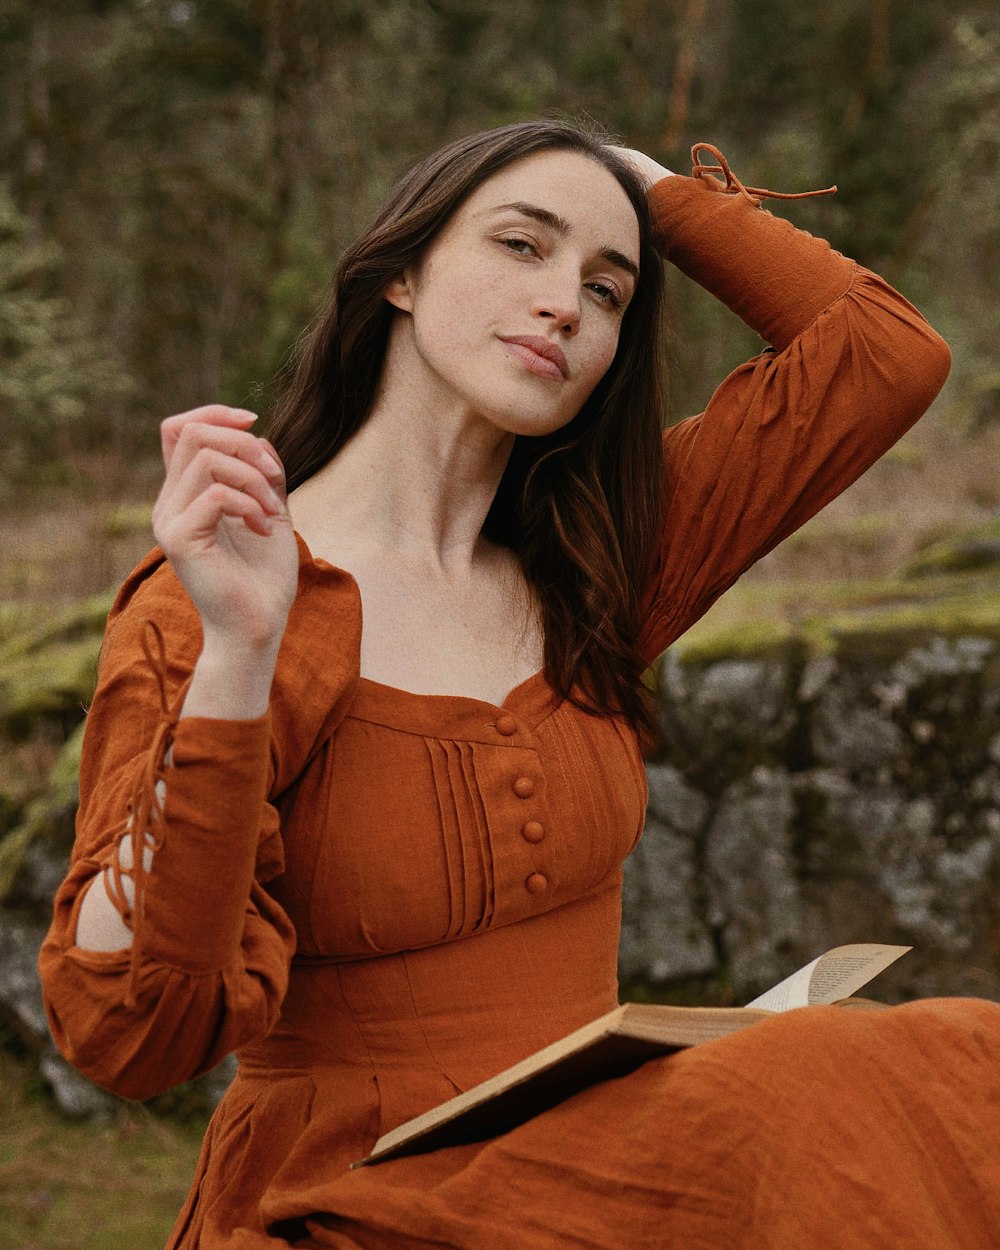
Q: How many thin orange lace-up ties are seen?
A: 2